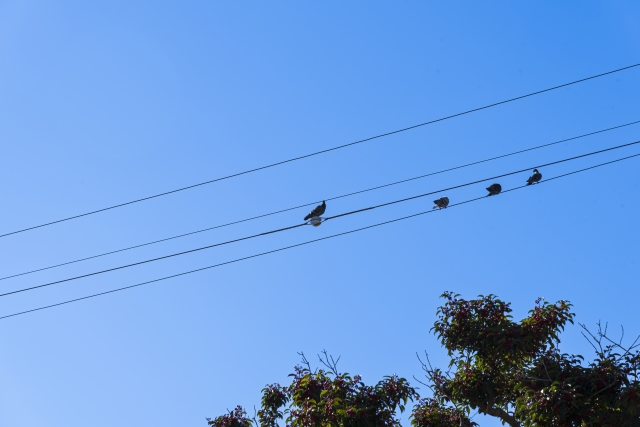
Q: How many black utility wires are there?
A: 4